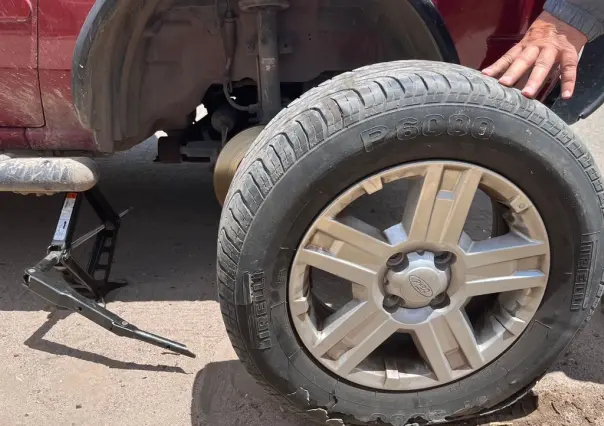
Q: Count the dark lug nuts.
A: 4